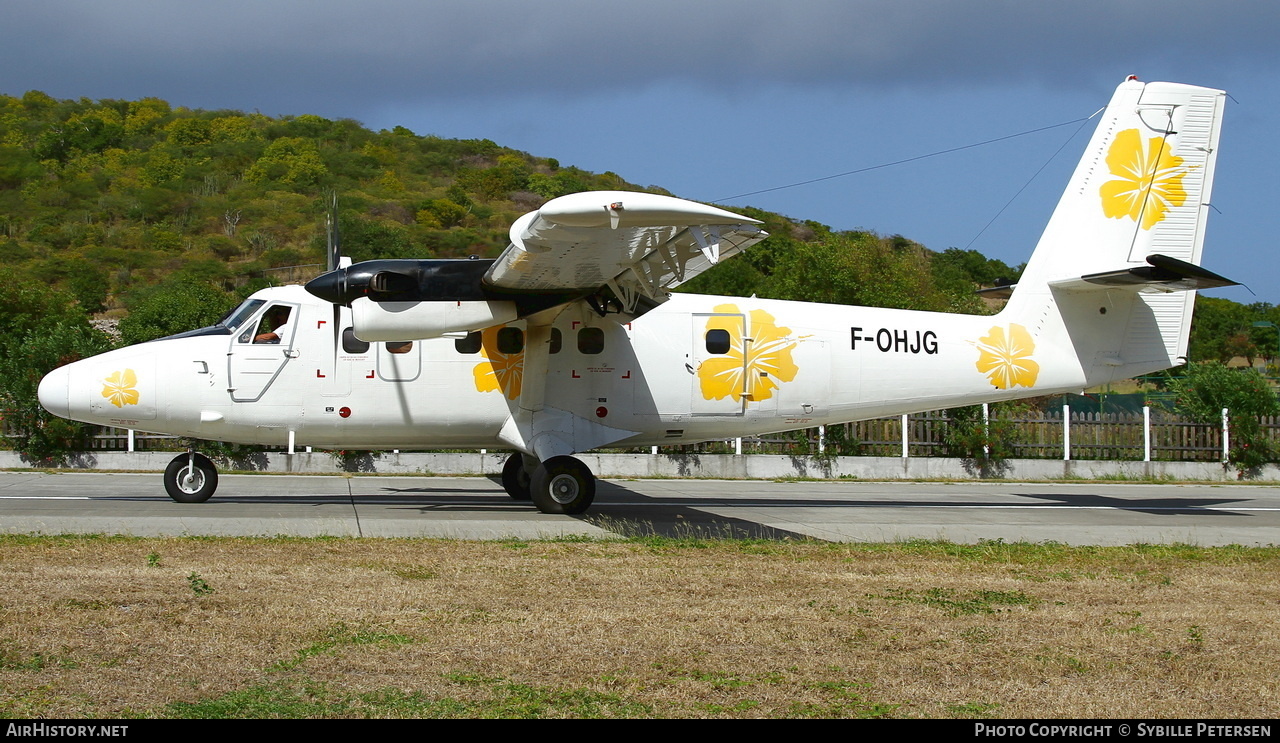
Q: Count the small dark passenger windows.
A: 7